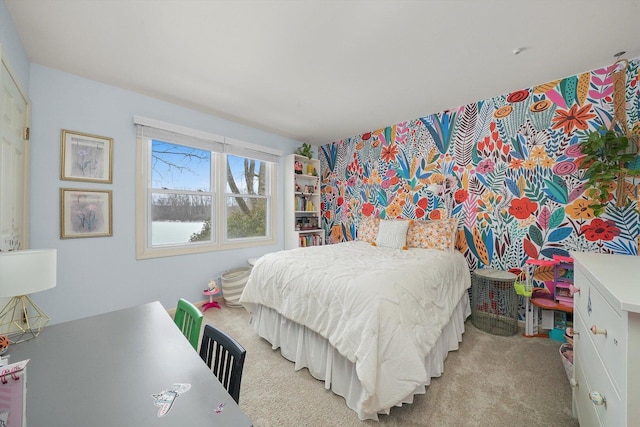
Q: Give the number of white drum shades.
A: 1